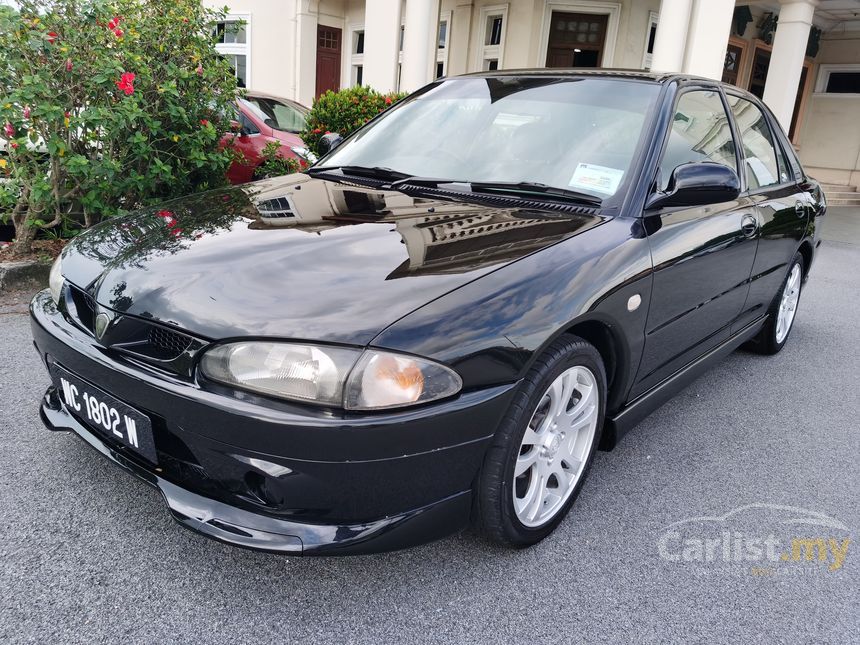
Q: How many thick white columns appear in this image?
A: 5